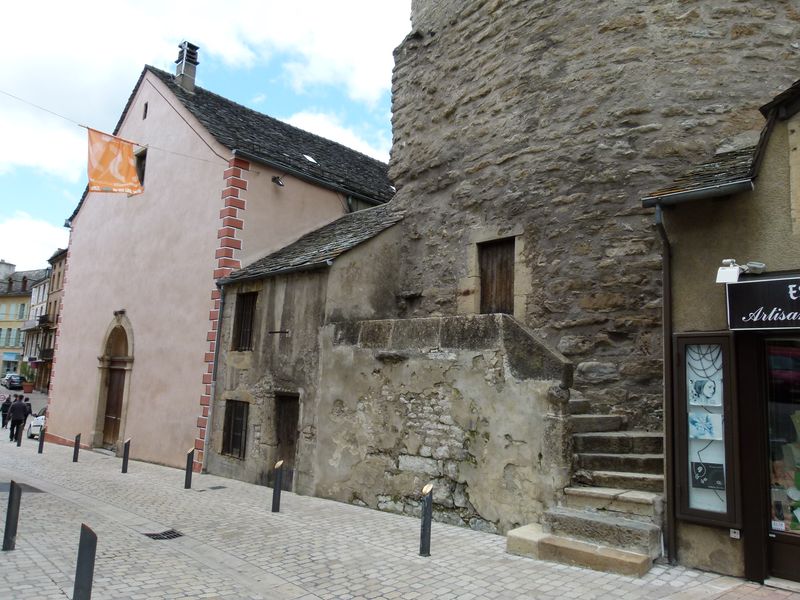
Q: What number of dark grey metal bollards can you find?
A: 9